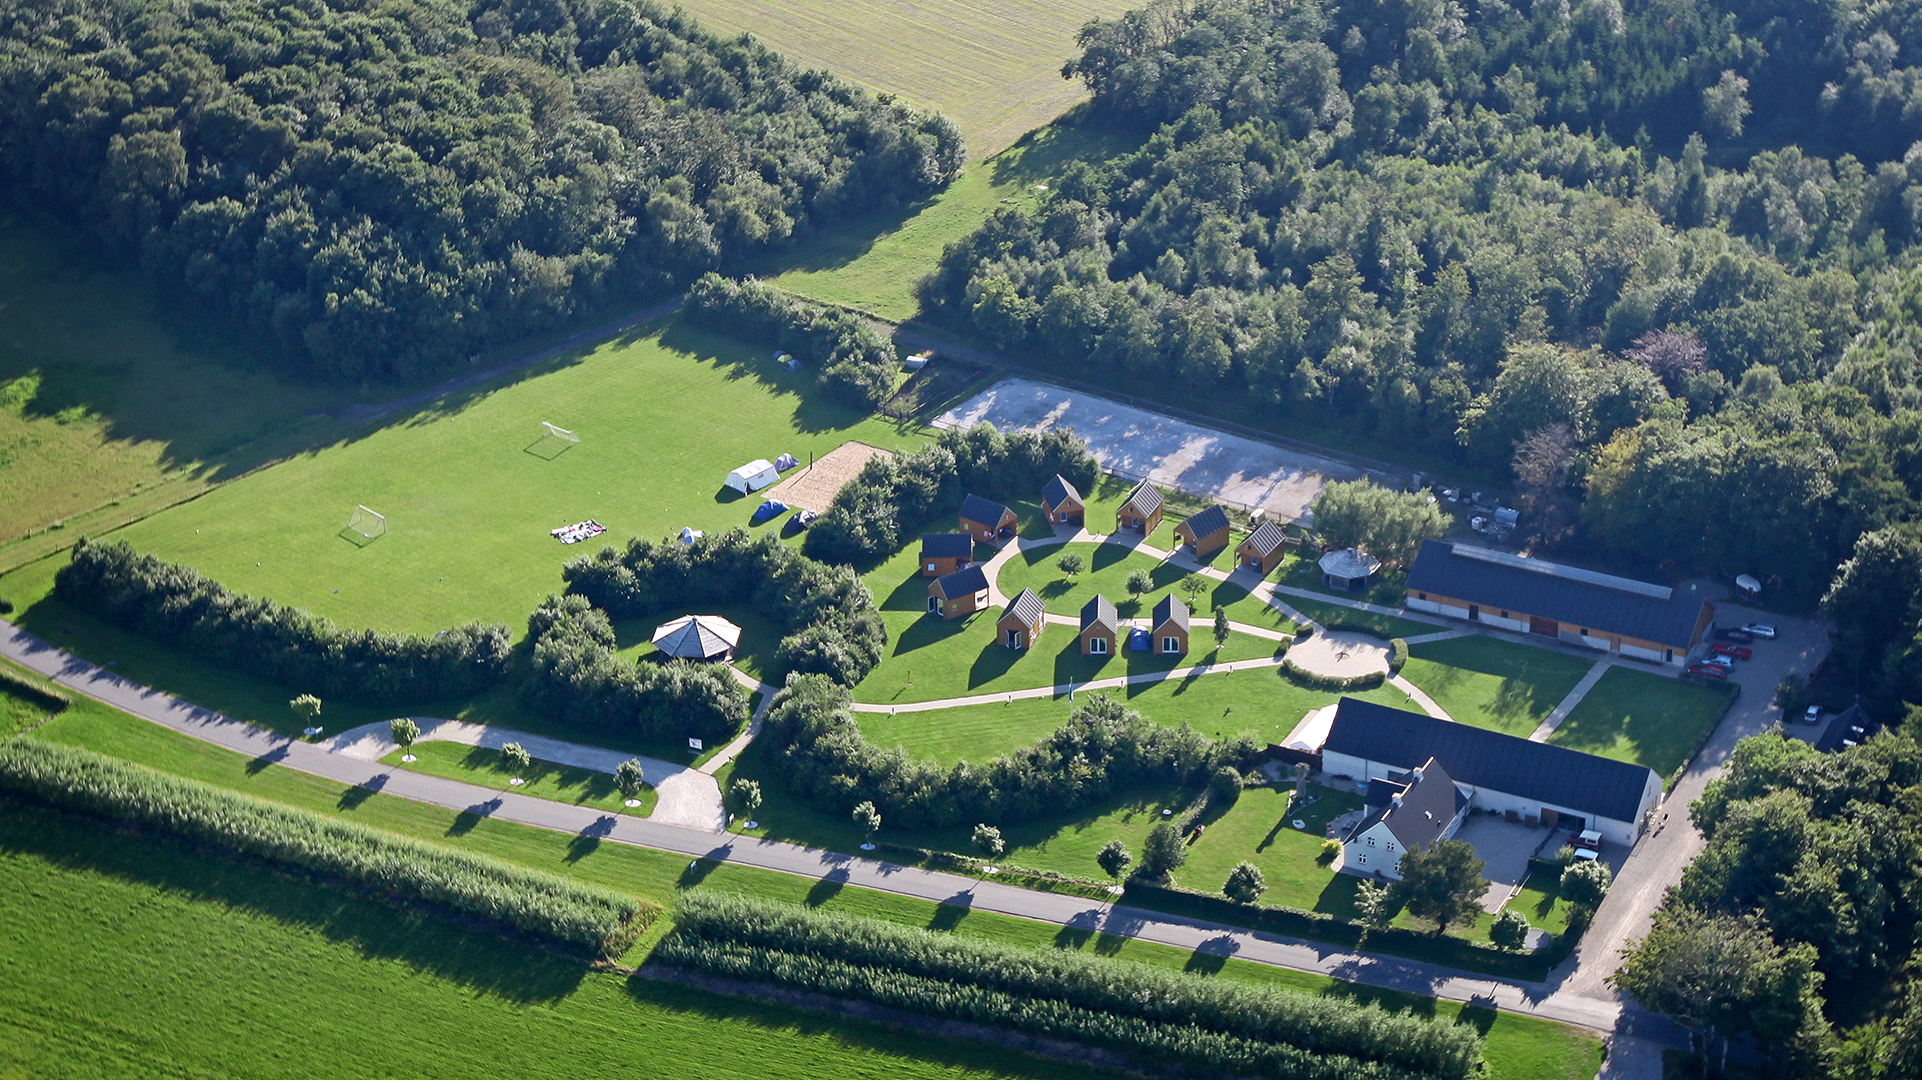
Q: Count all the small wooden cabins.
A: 10